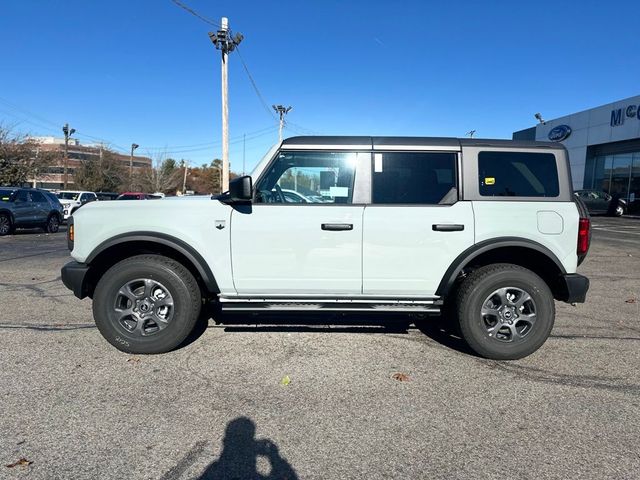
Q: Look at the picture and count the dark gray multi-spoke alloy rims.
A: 2